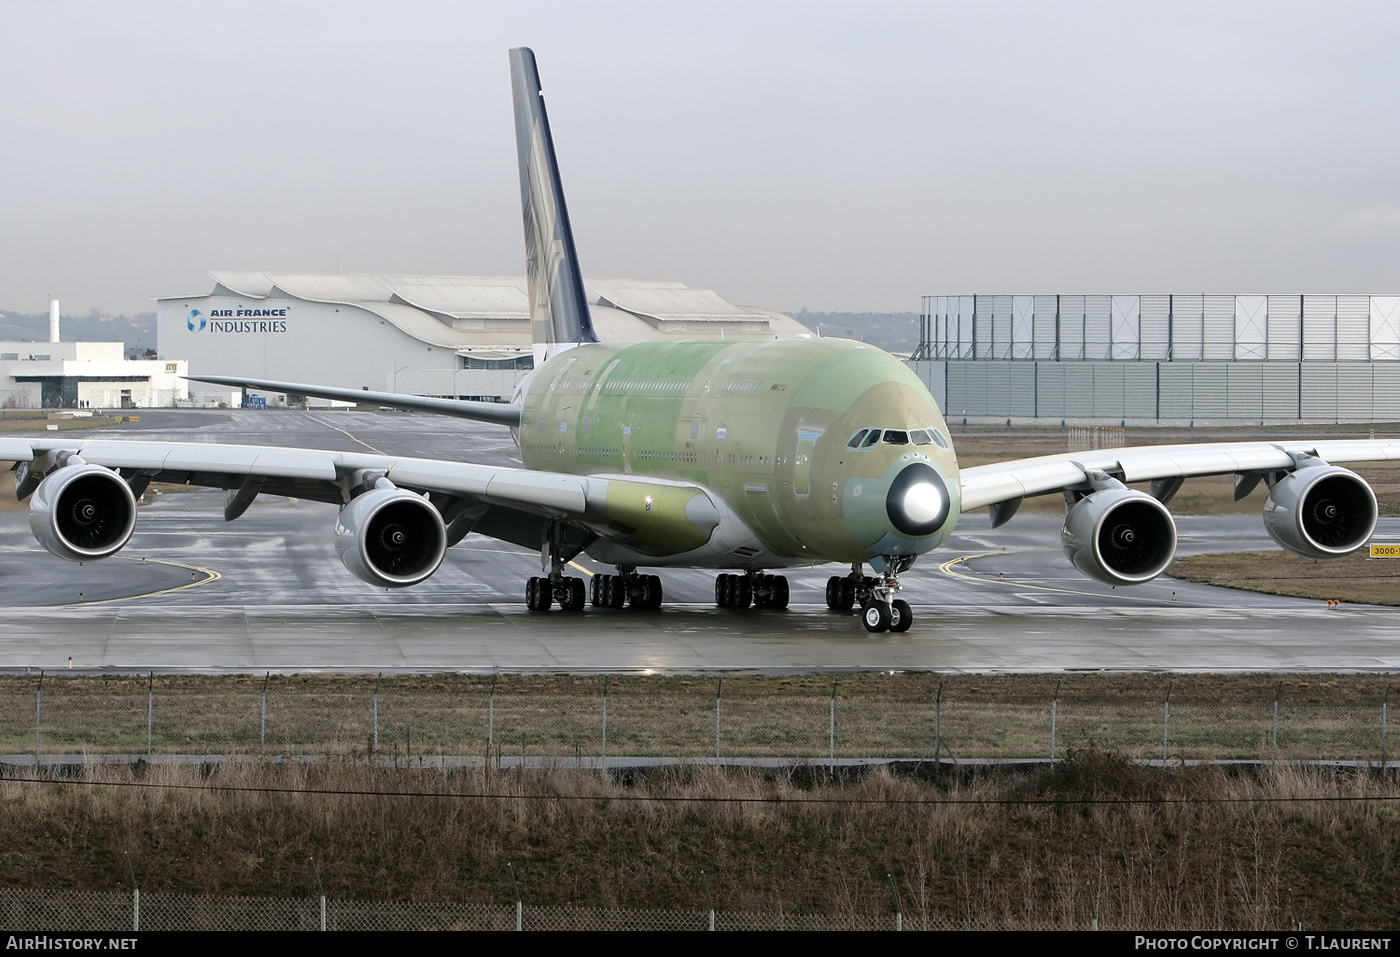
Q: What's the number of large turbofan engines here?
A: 4